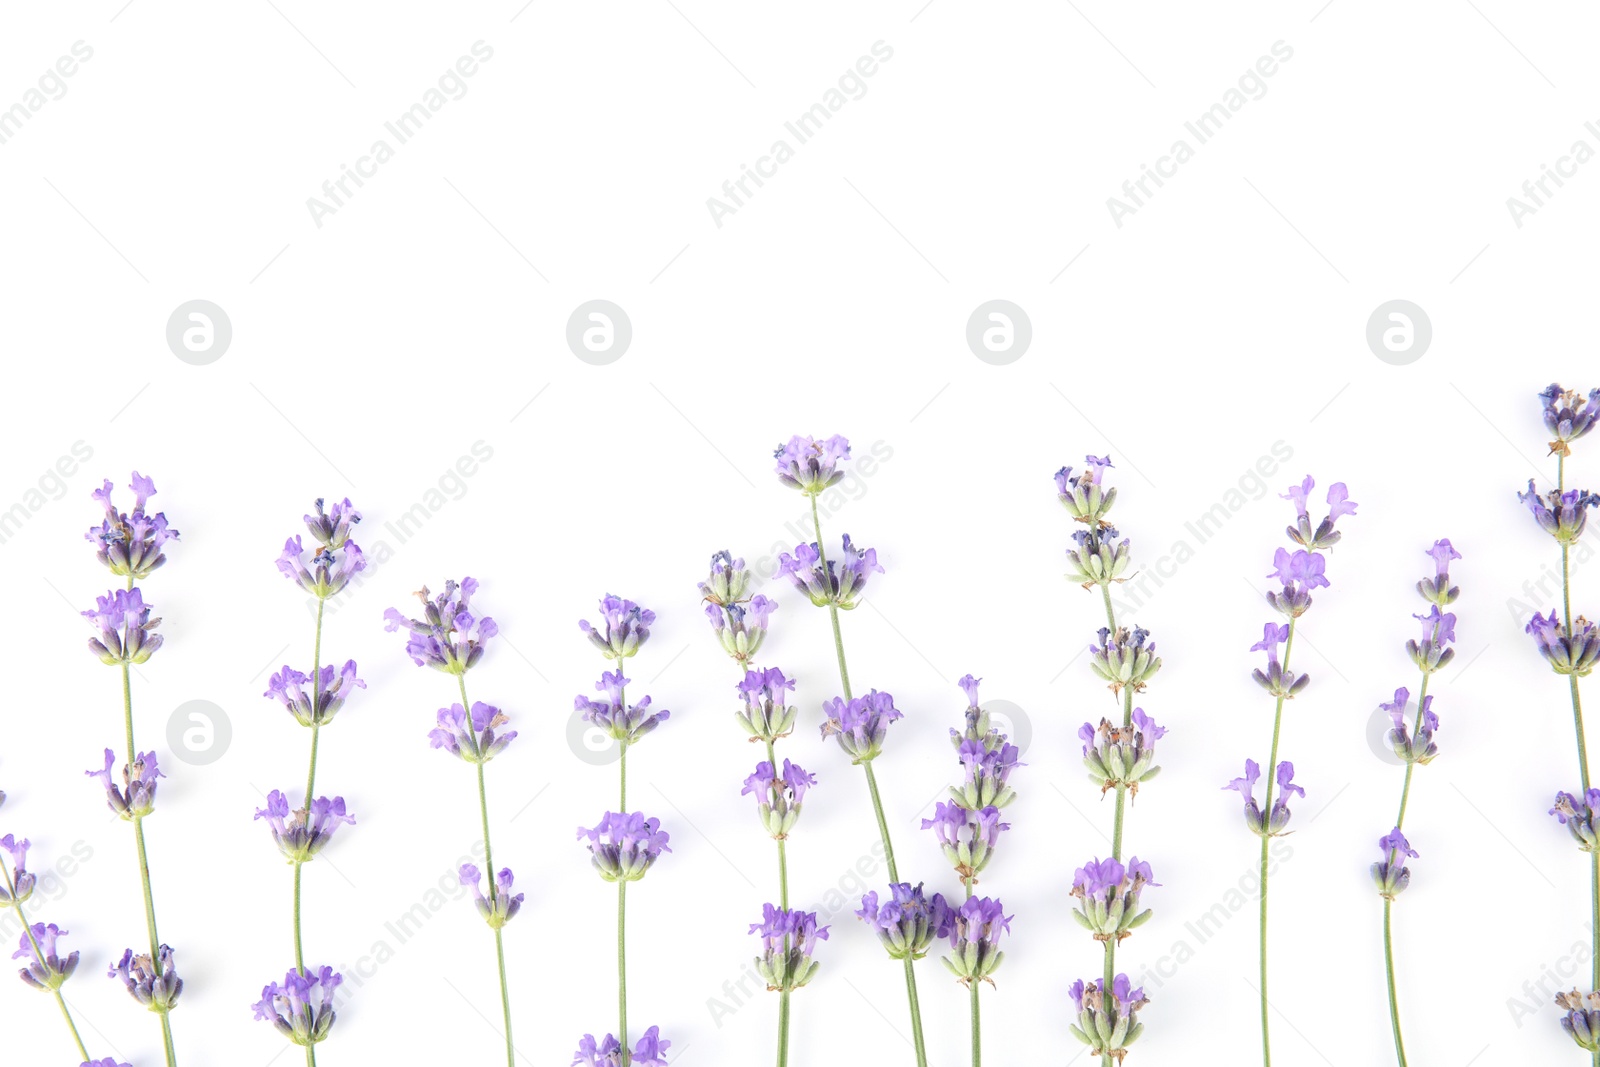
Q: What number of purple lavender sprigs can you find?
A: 12